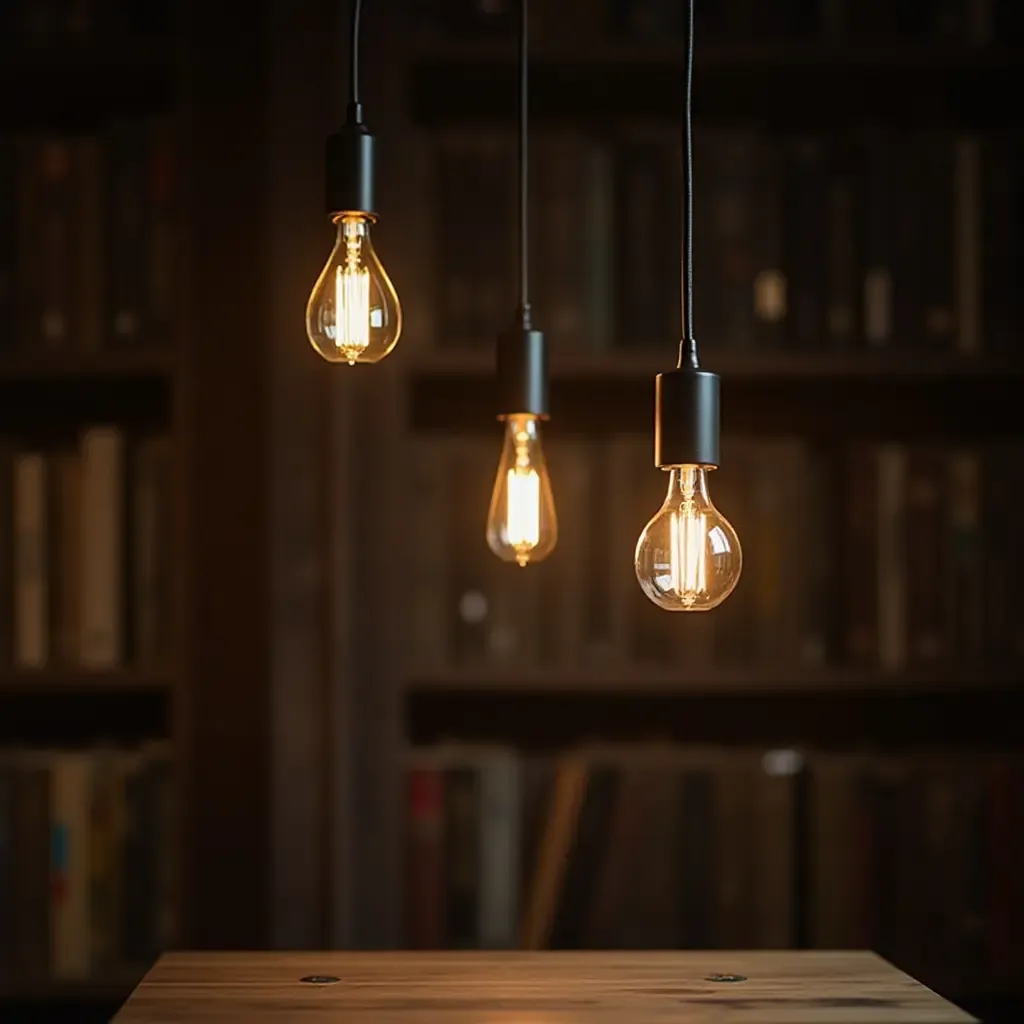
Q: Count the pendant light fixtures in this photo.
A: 3